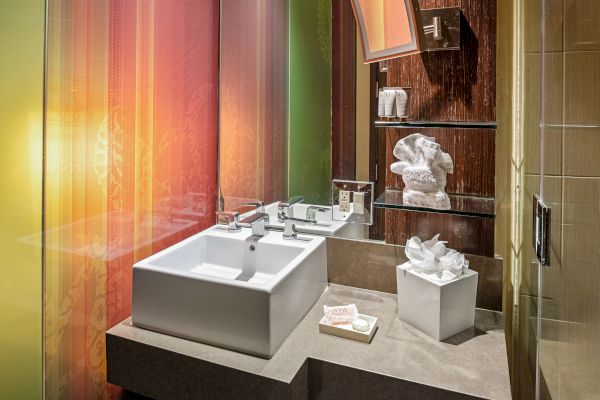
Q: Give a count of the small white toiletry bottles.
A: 3